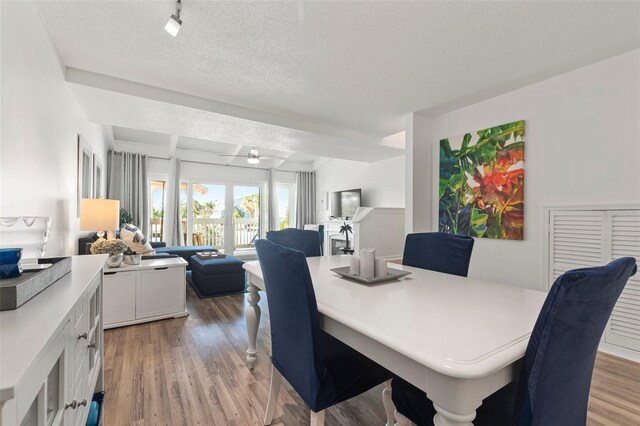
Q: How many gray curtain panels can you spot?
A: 4